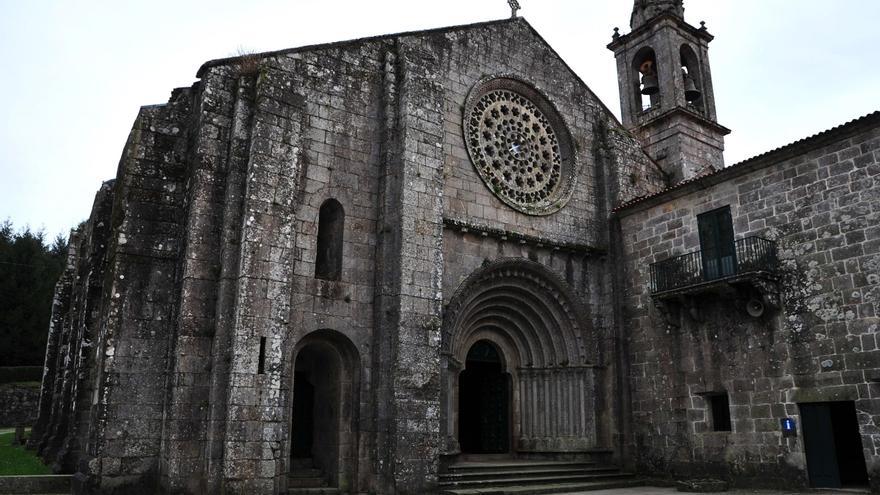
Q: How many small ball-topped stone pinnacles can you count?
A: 2